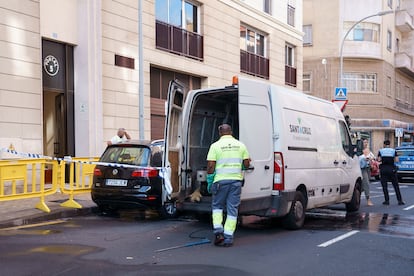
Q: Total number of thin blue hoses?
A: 1